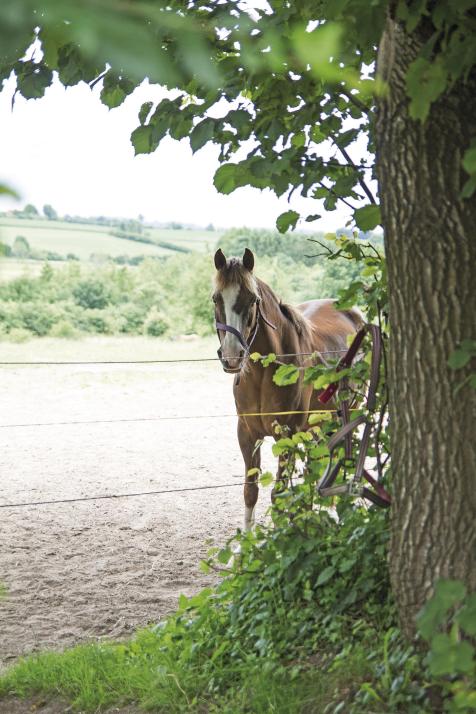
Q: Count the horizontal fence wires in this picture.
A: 3